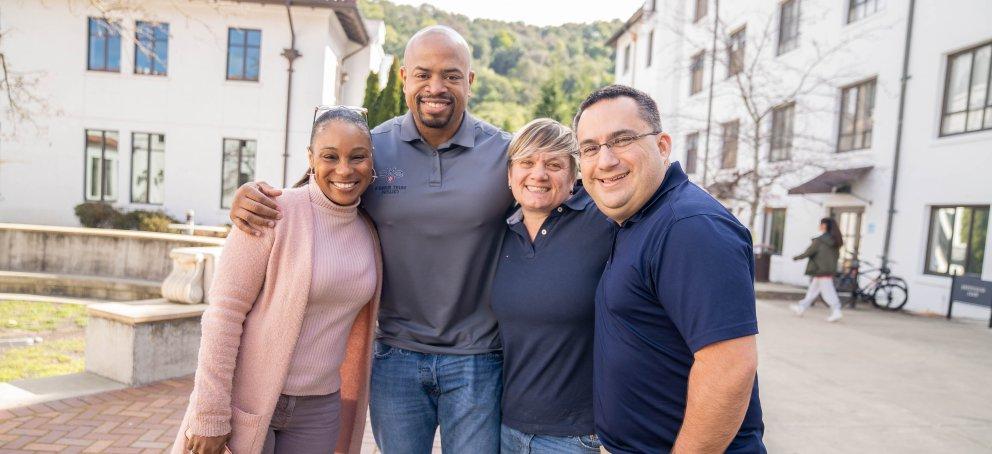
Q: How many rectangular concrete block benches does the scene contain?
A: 1